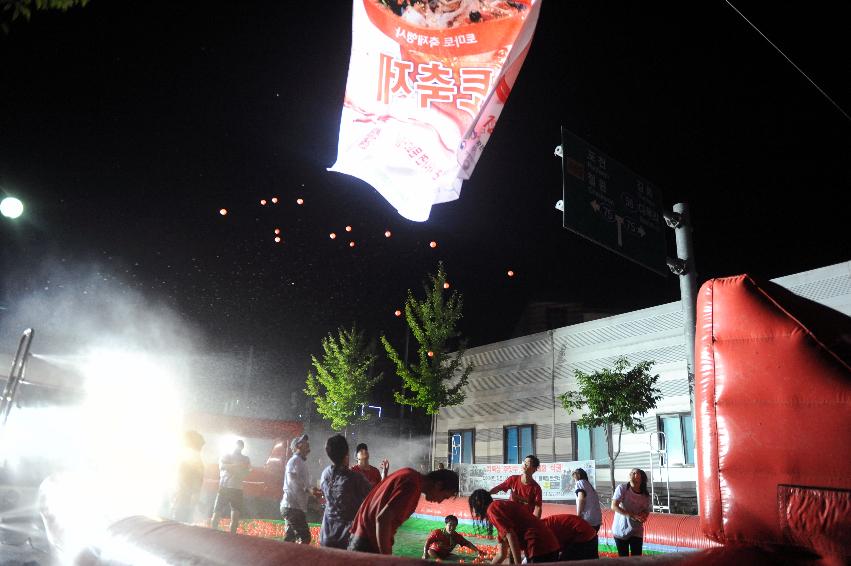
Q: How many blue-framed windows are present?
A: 4